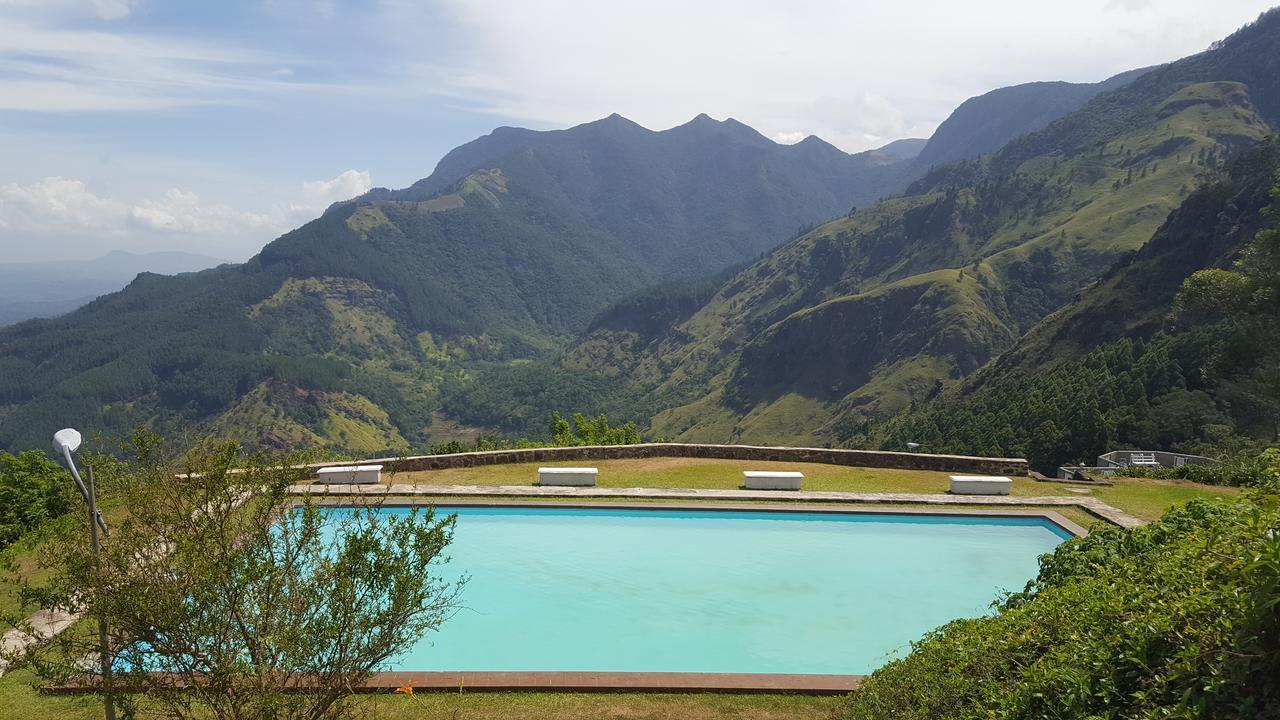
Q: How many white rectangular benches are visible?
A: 4